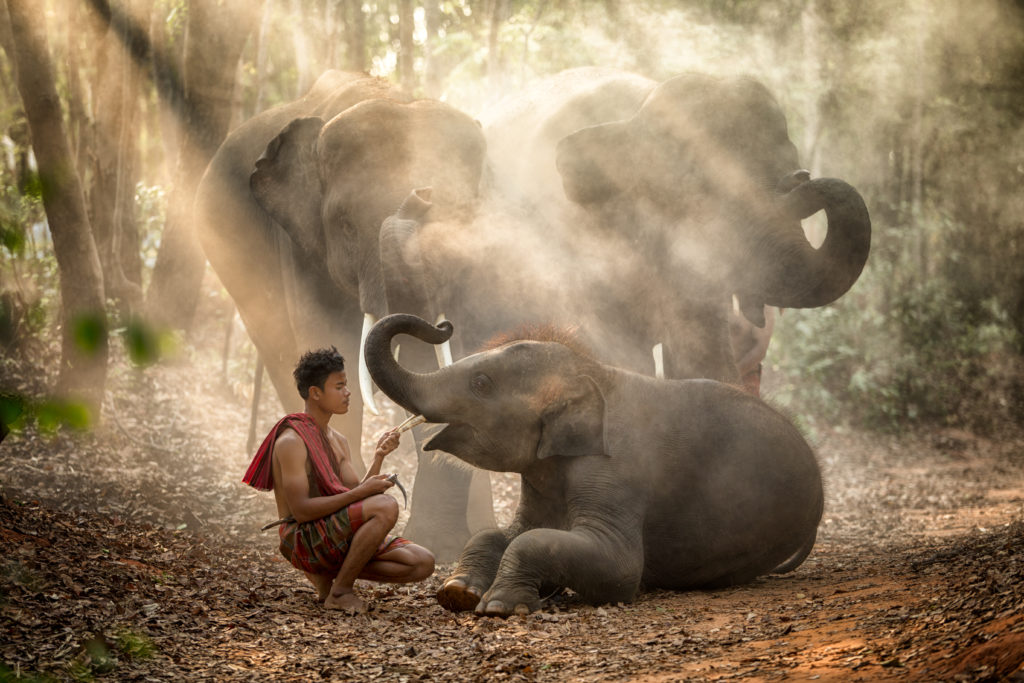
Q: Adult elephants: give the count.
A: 2